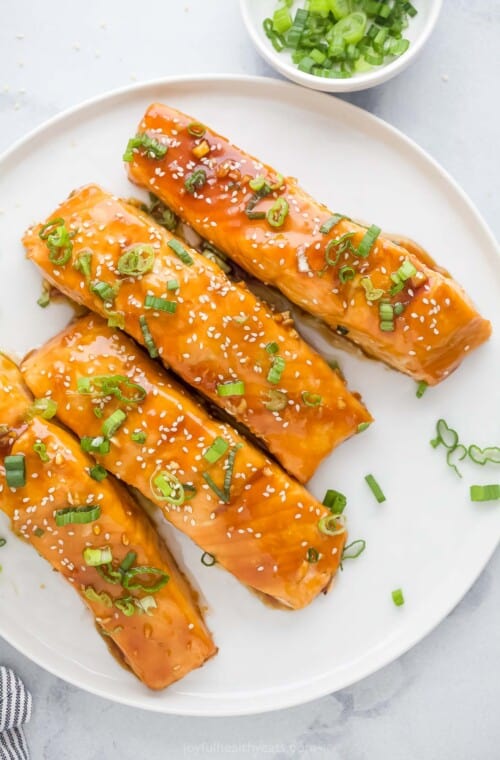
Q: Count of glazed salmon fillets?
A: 4